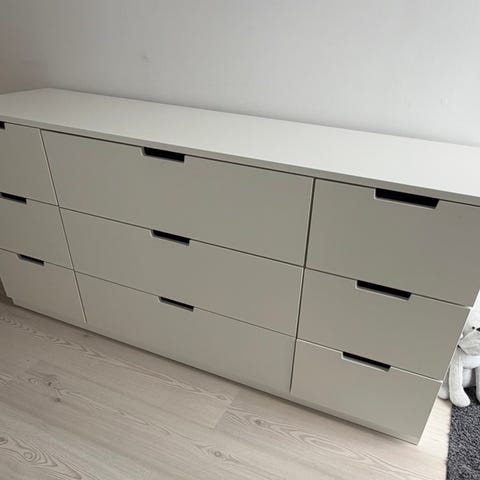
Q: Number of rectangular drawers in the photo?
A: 9